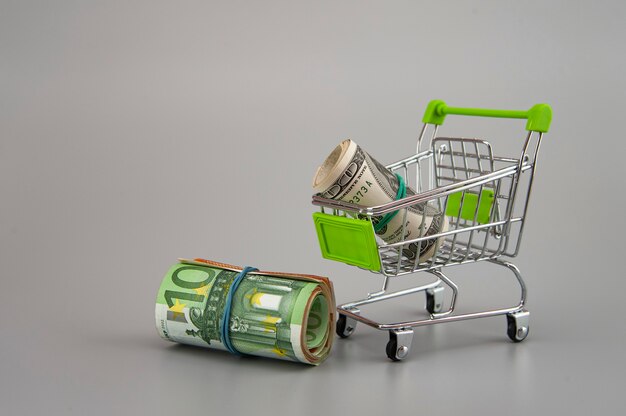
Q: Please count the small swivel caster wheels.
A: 4